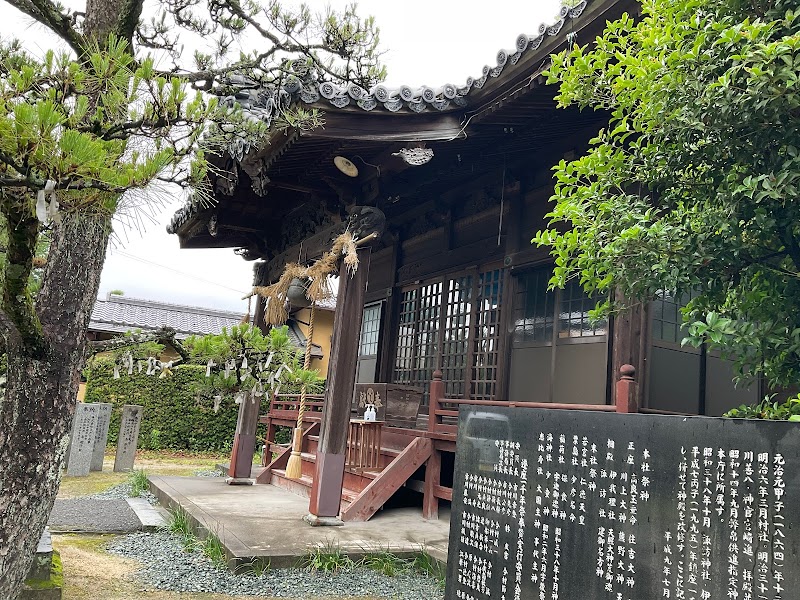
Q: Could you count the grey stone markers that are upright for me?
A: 3